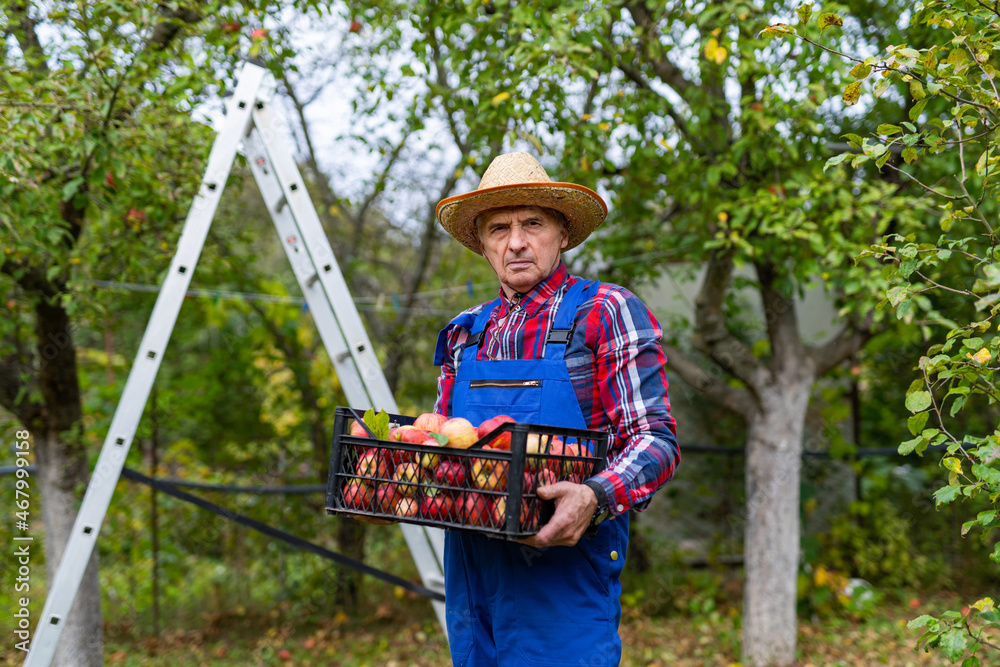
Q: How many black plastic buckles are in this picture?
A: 2